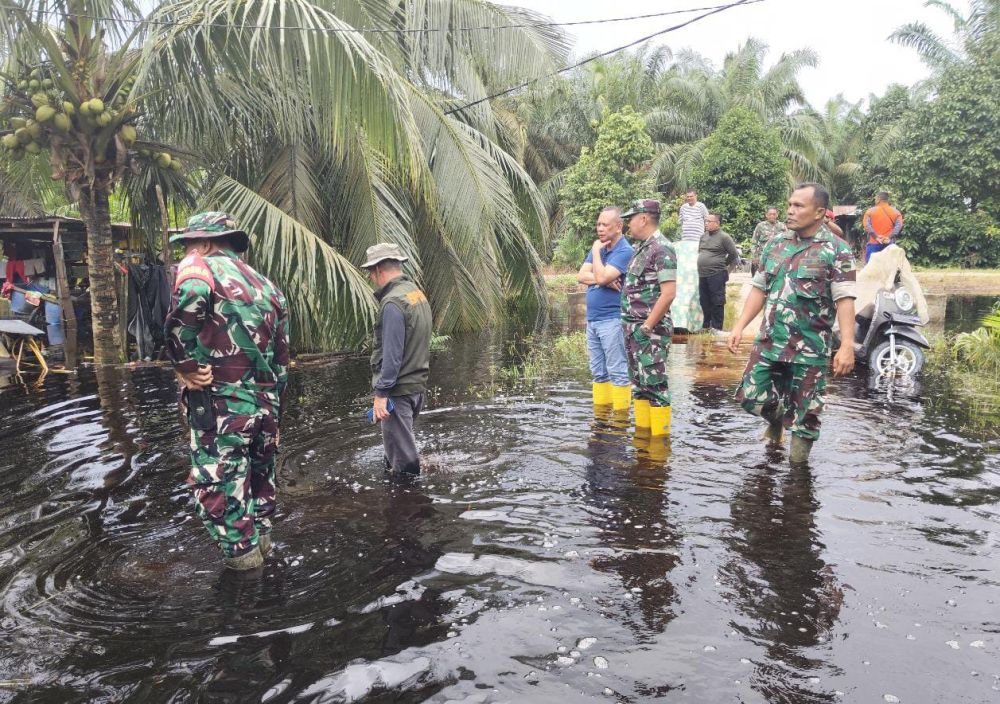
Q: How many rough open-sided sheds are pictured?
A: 1